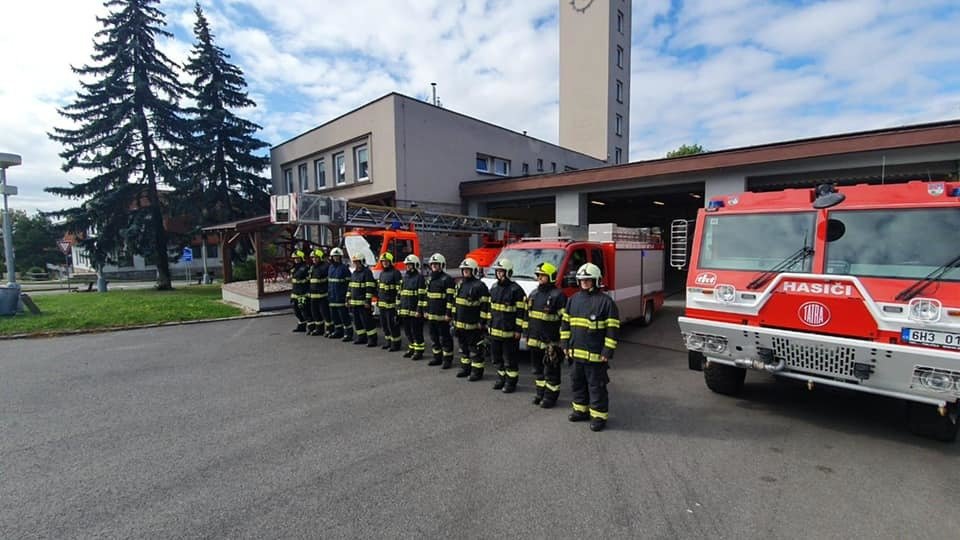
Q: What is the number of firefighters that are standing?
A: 11